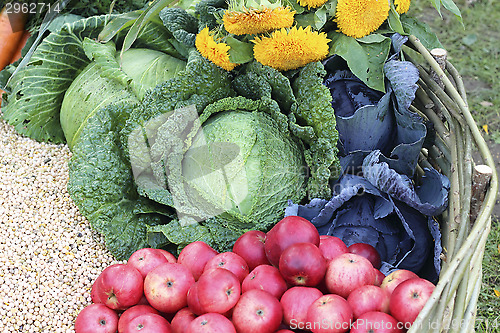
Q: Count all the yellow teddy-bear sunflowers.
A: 6